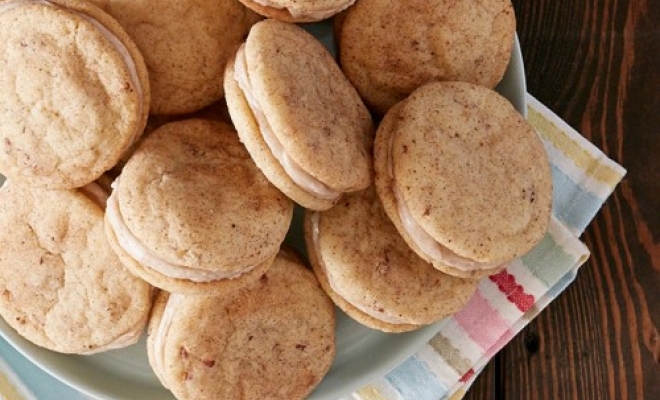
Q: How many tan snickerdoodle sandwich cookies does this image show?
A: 10